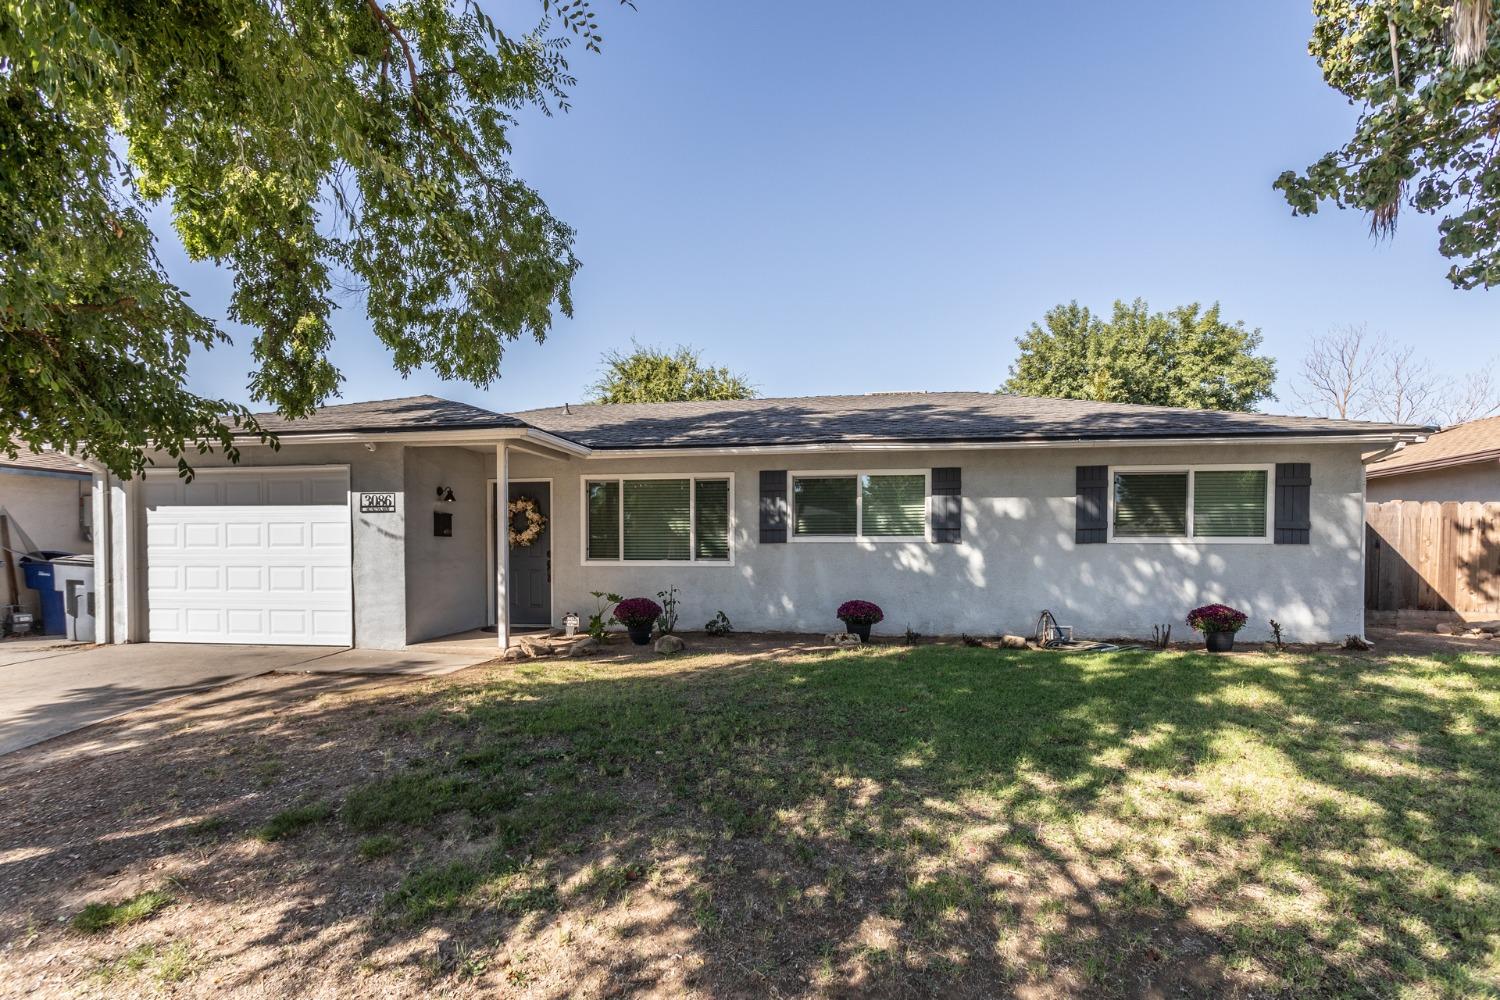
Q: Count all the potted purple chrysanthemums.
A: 3